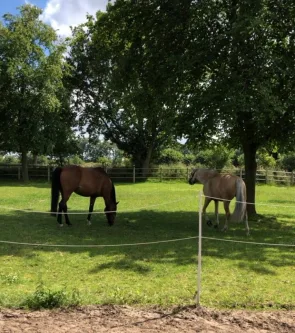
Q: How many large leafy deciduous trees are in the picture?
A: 3